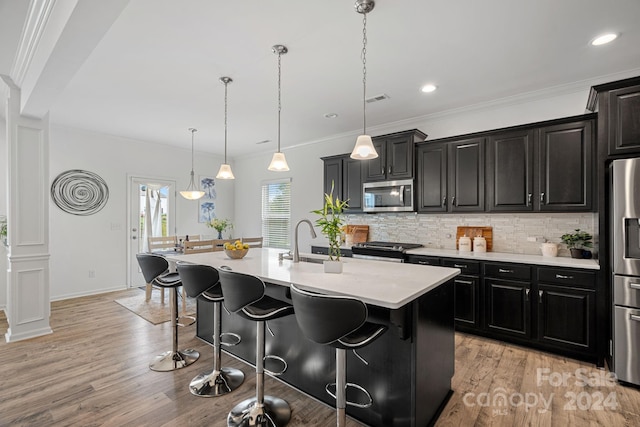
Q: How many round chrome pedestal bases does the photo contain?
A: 3